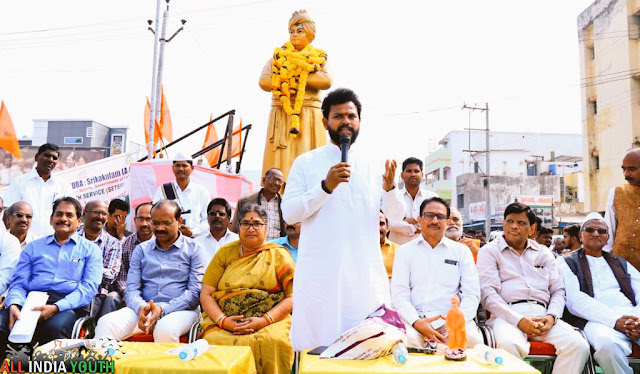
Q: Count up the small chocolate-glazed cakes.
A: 0